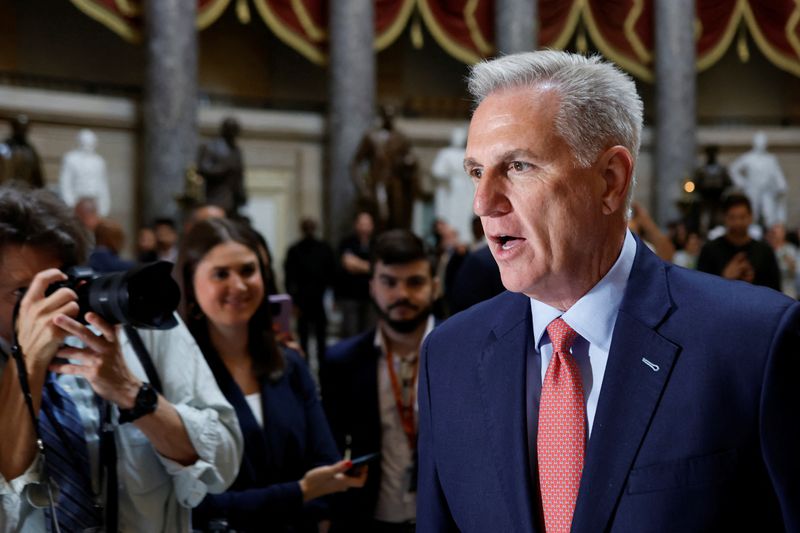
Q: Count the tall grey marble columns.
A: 4